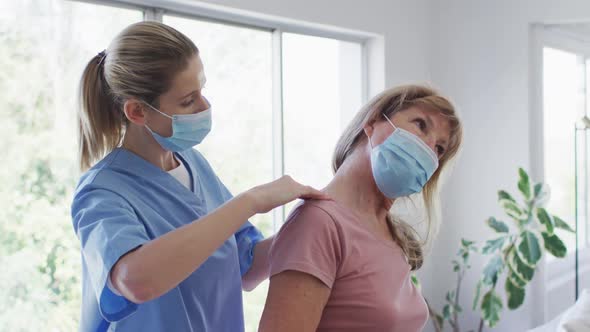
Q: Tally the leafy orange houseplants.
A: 0